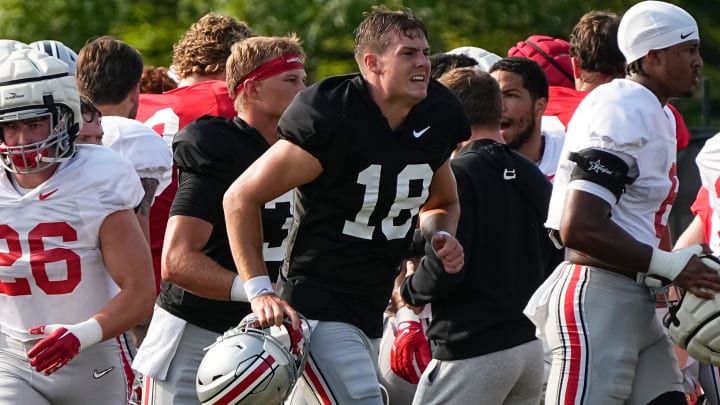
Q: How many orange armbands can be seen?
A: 0